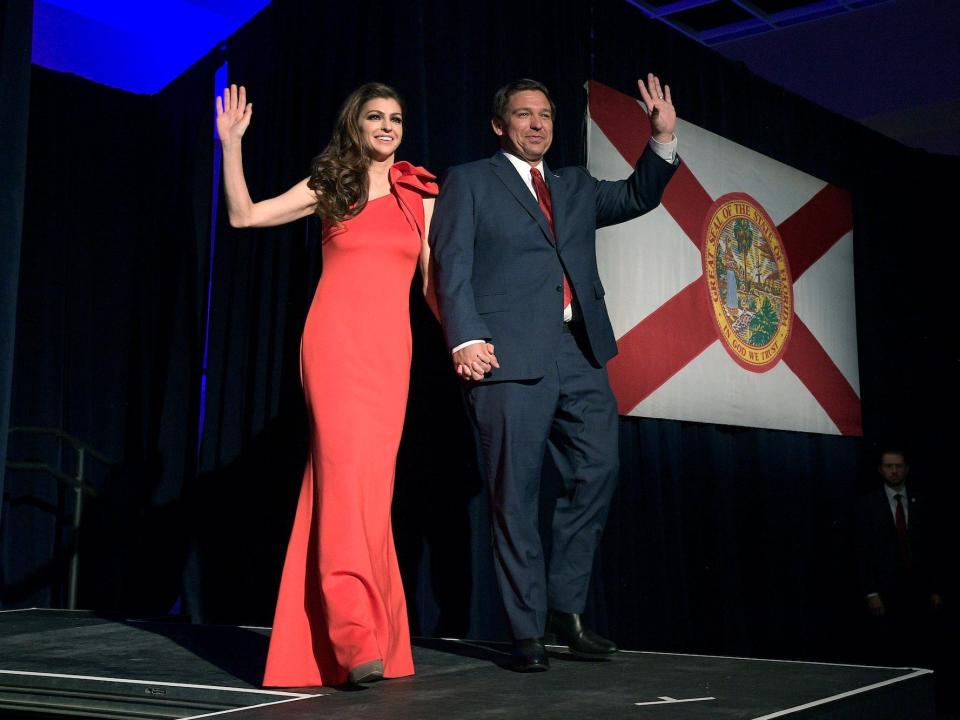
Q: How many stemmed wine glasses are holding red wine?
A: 0